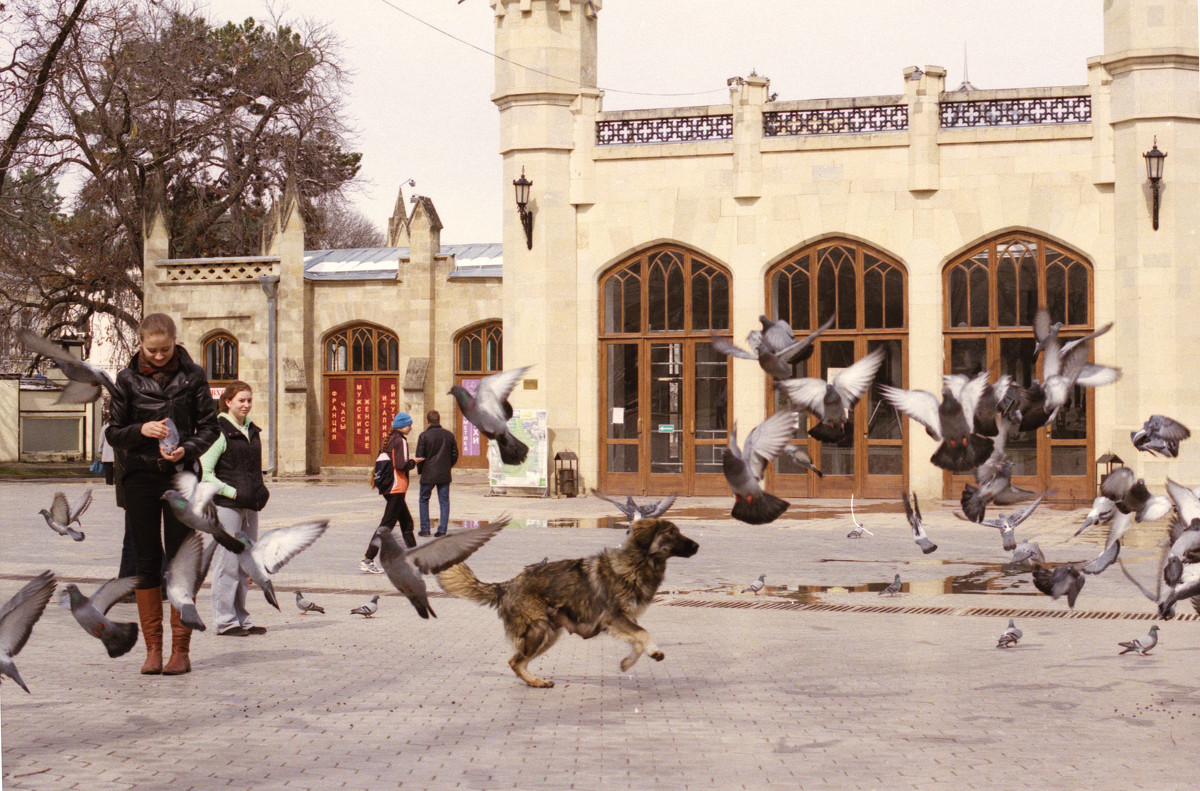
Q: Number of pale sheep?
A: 0